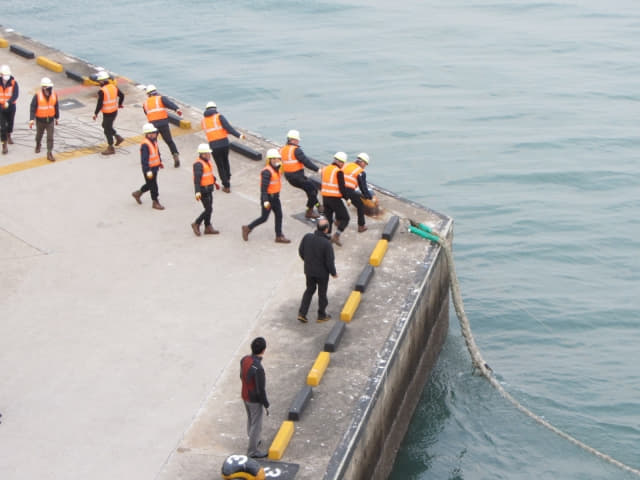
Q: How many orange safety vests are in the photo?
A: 11